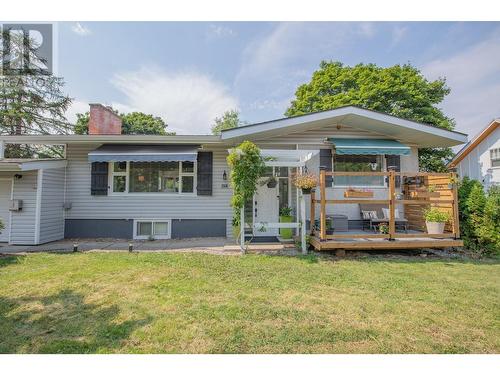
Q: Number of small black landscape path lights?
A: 2